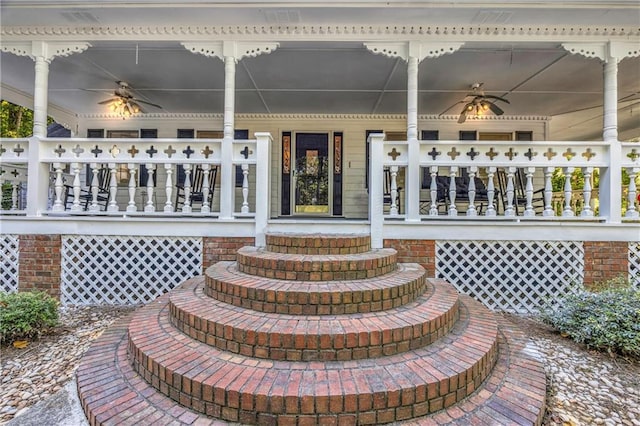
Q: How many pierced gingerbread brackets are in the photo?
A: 8